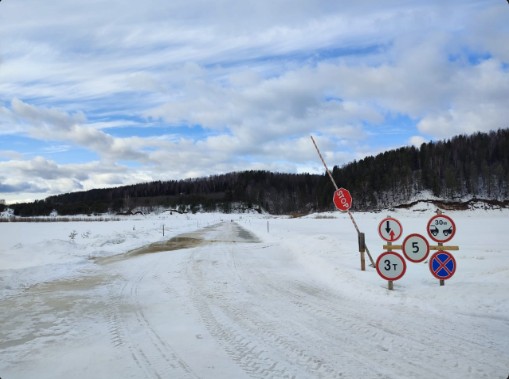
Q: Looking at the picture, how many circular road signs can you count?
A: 5